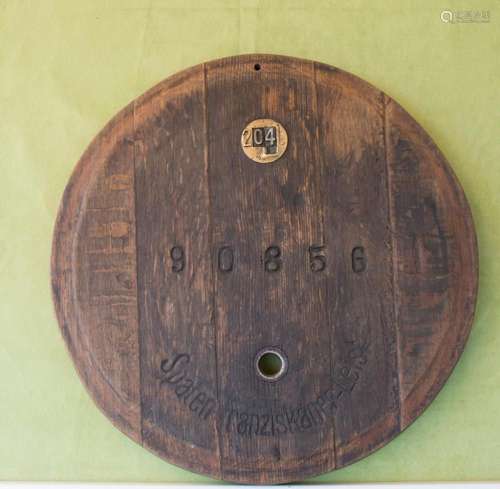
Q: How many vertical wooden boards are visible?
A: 5